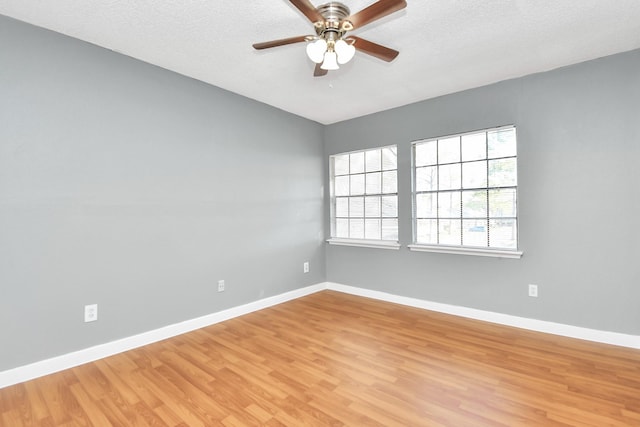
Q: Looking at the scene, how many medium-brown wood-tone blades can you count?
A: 5